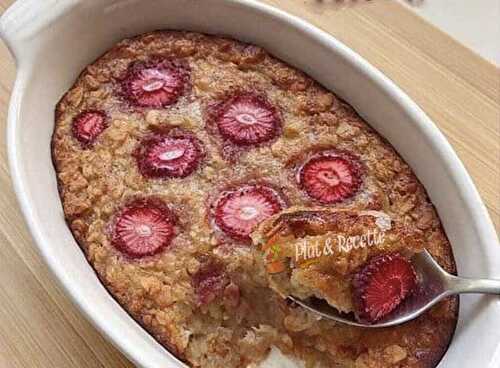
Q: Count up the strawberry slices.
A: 8